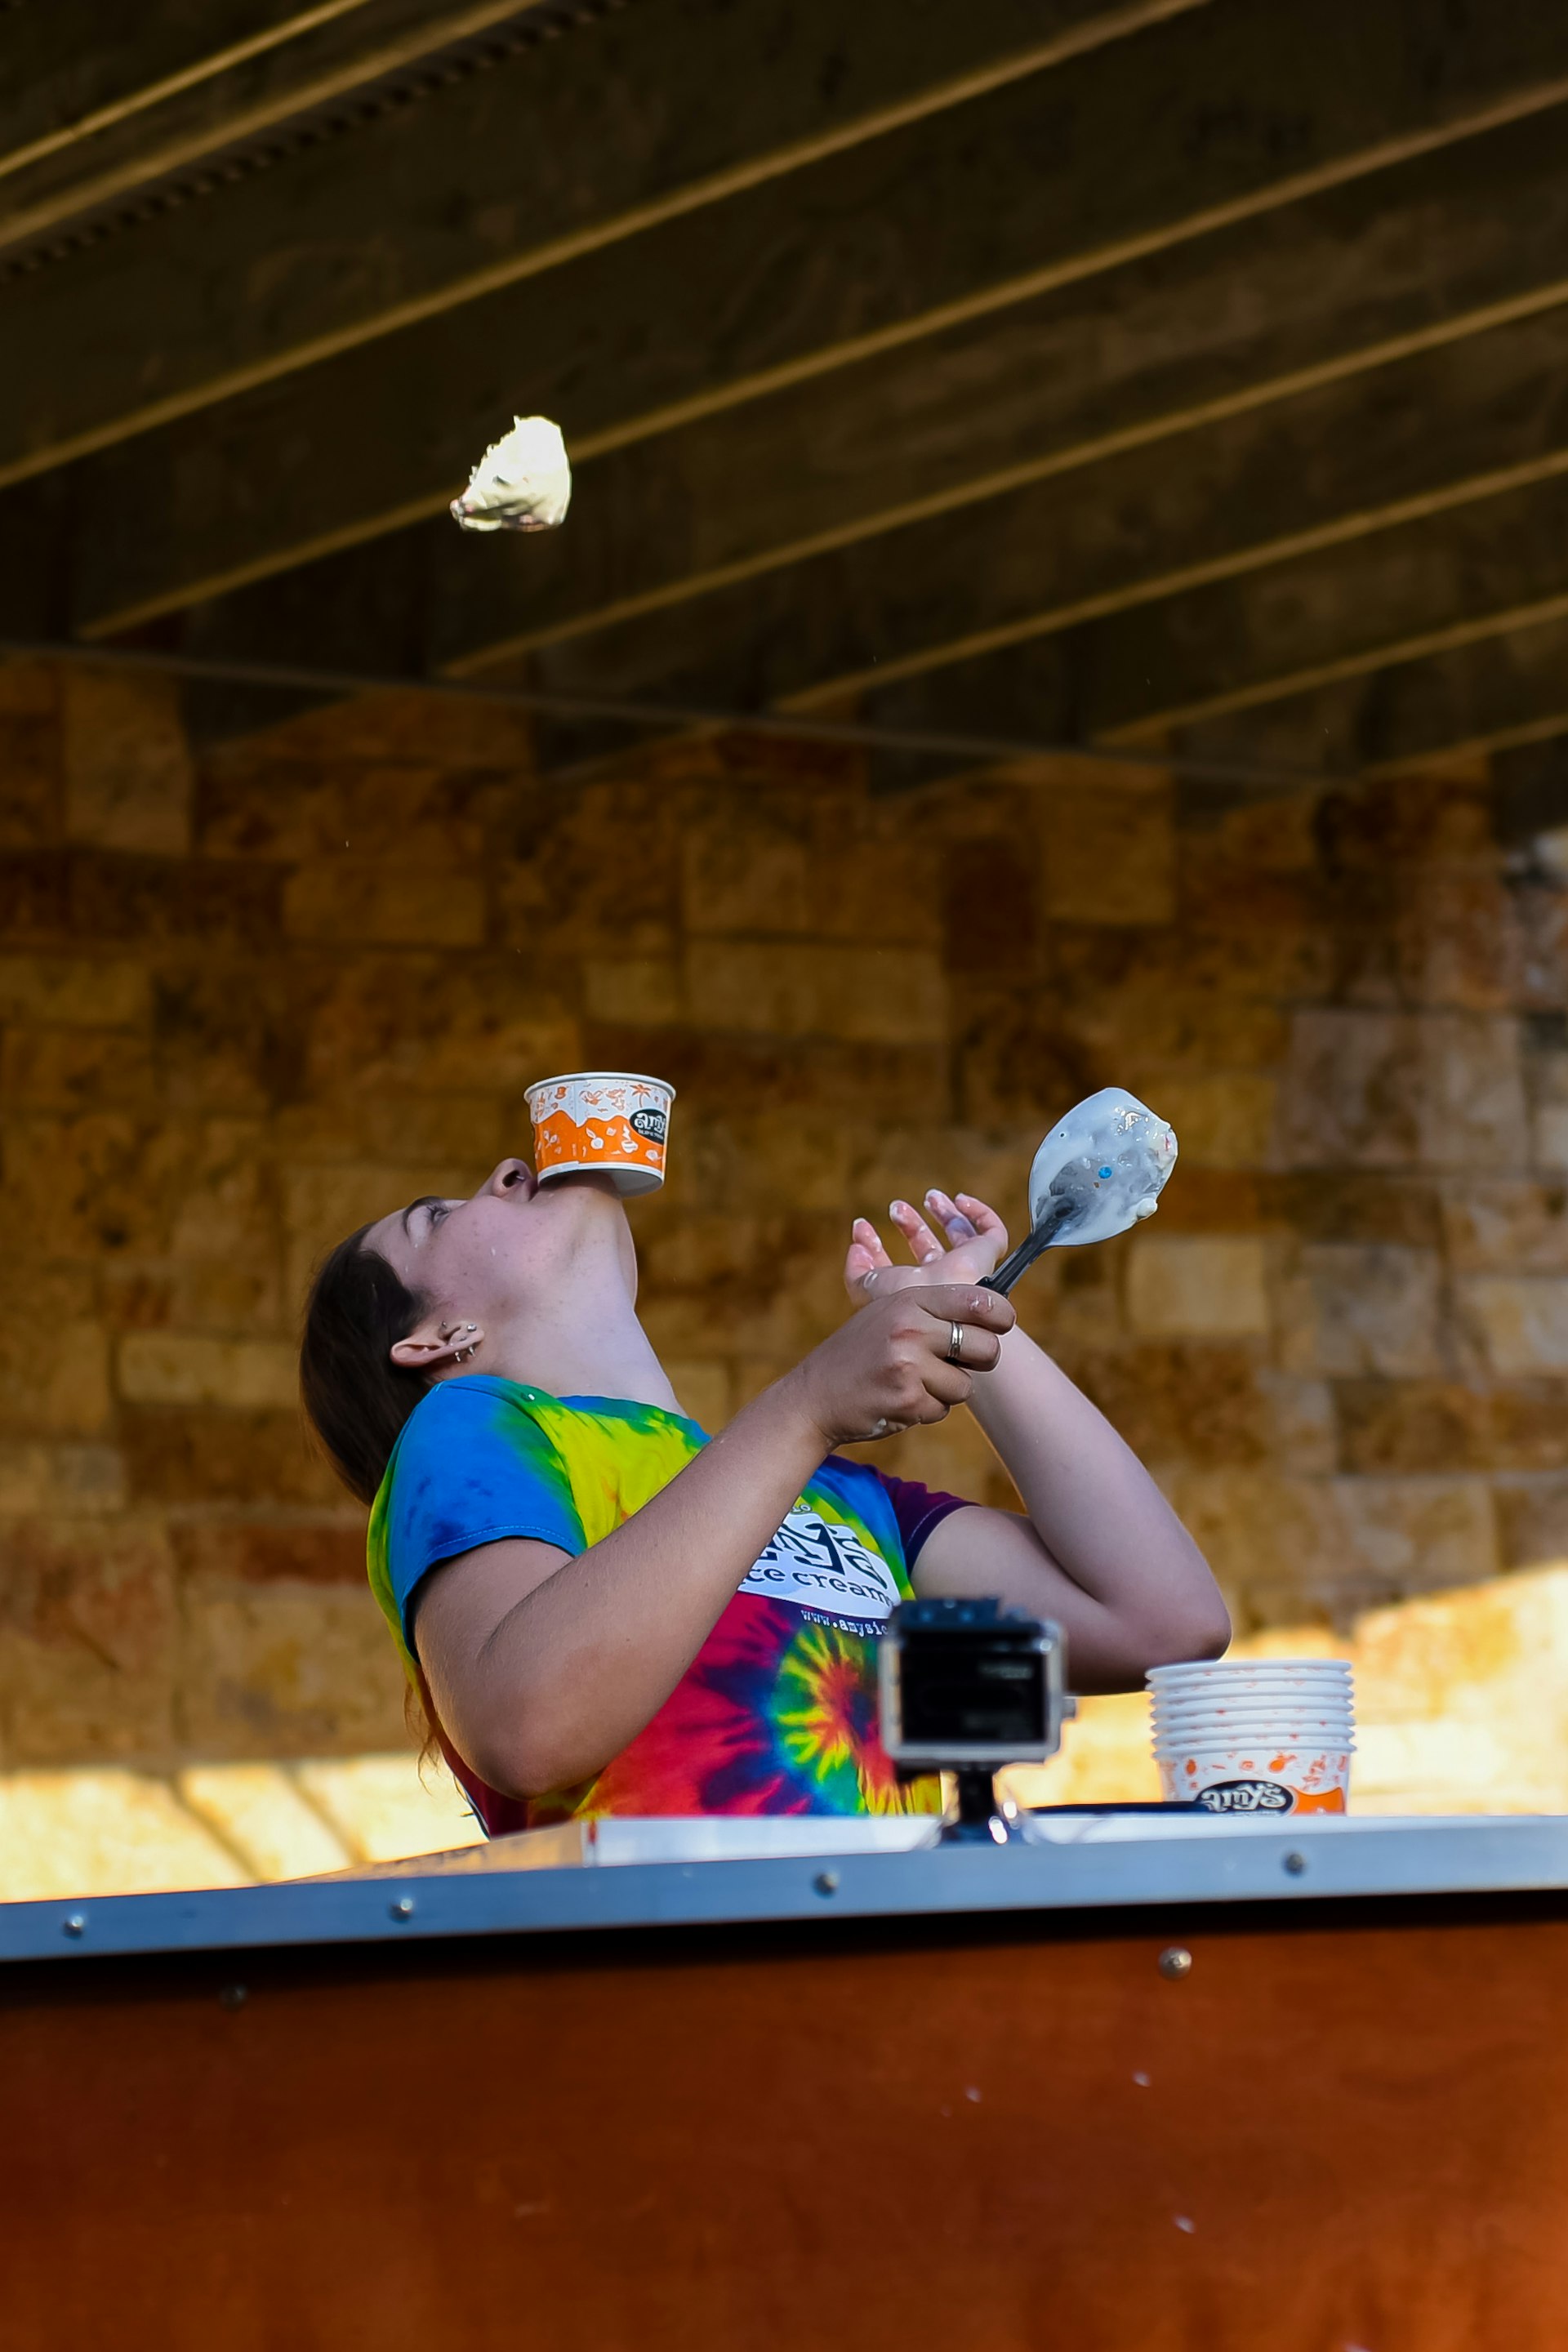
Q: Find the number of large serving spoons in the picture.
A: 1